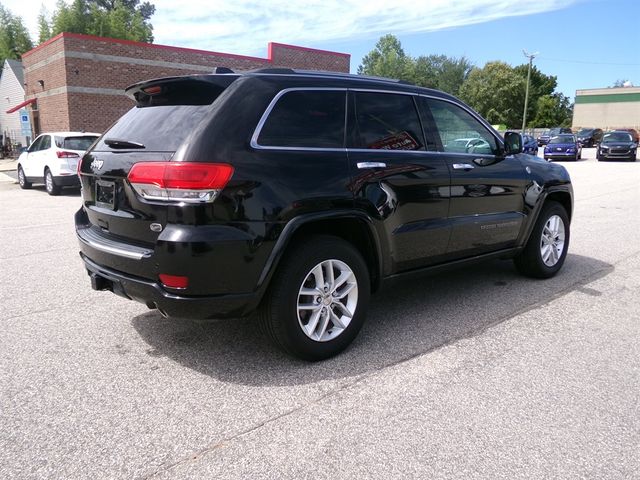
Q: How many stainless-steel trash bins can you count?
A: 0